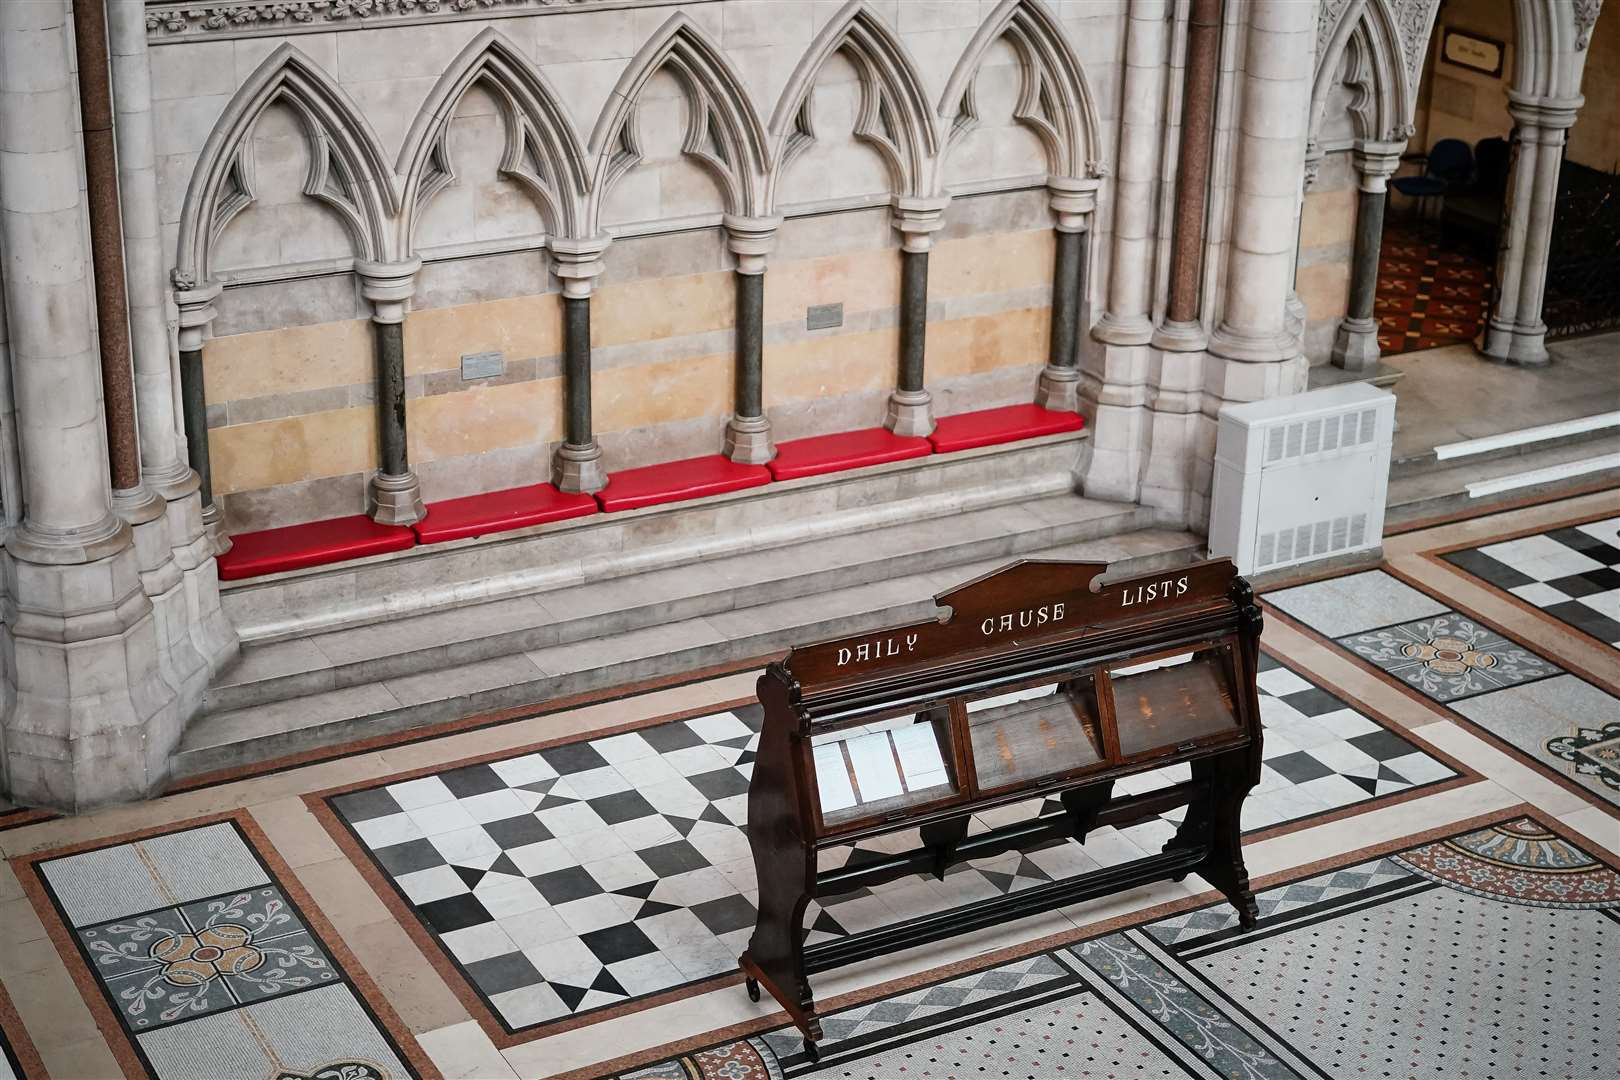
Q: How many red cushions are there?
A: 5